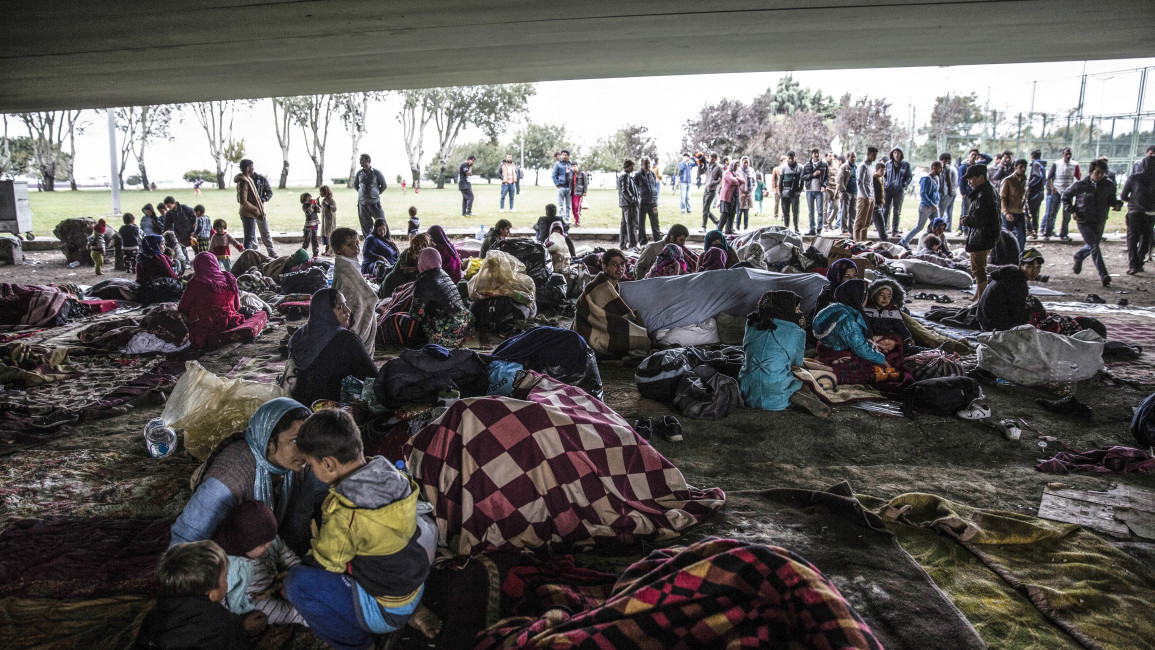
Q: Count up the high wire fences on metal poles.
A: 1